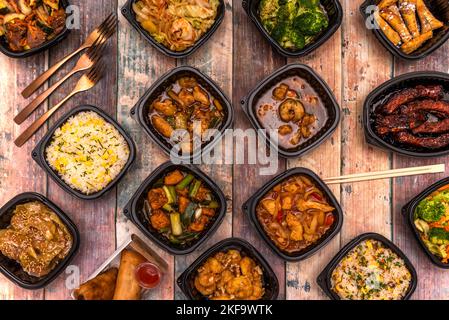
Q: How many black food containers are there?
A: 14